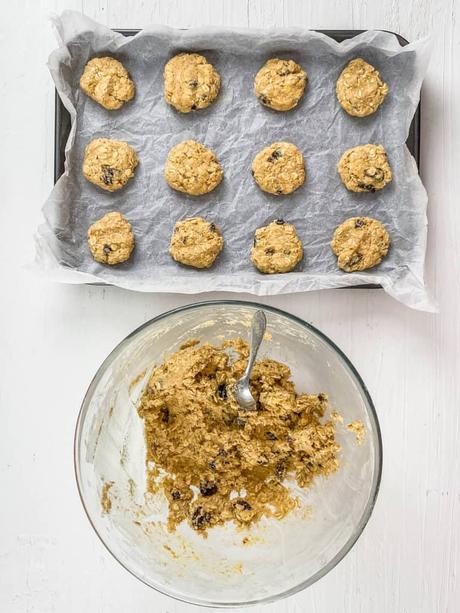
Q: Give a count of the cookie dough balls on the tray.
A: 12